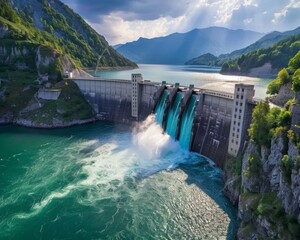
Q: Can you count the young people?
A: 0